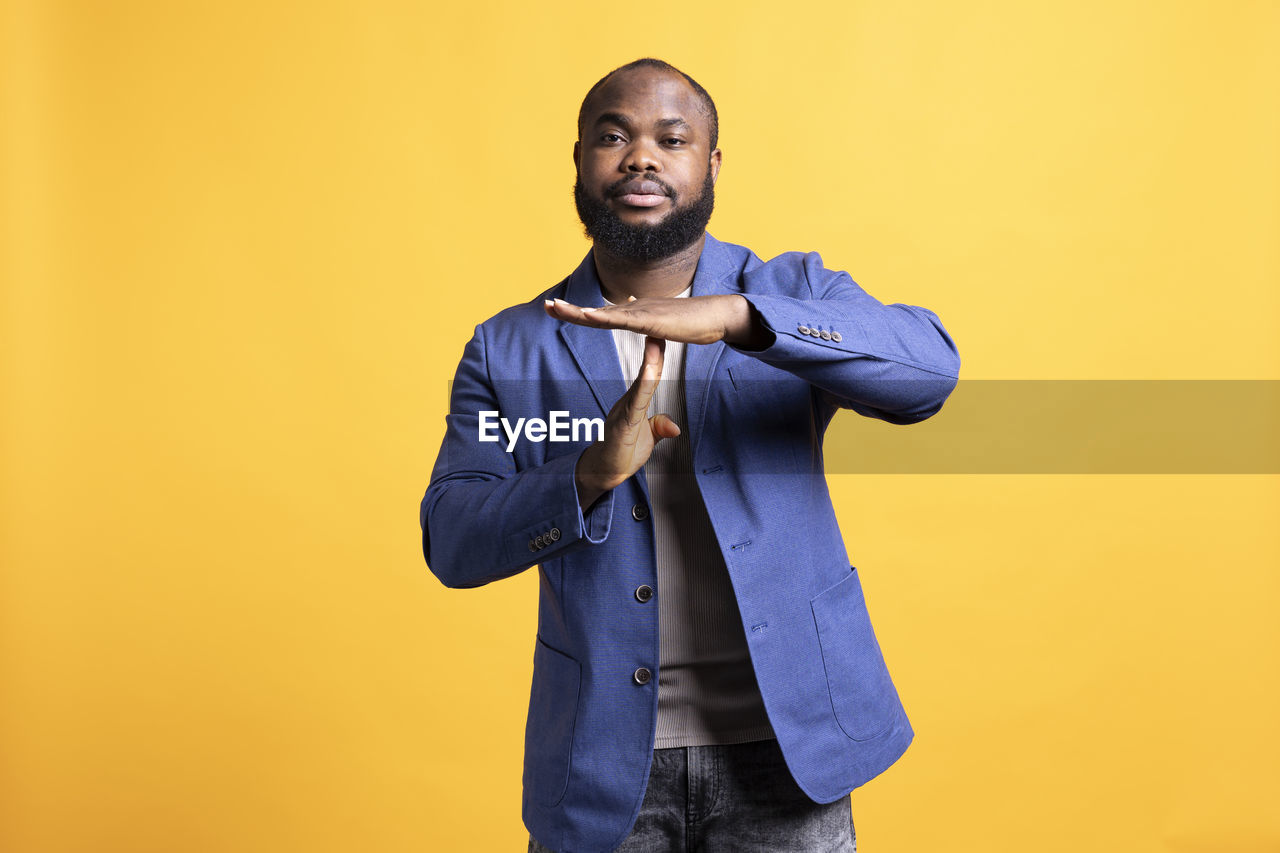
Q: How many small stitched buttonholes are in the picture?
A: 3